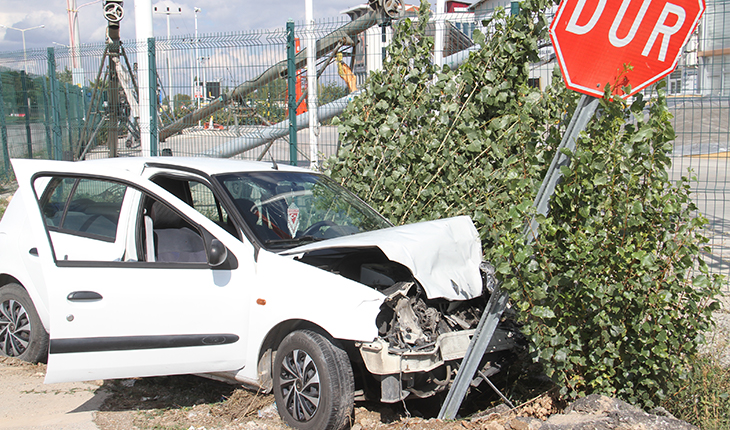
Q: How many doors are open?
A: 1